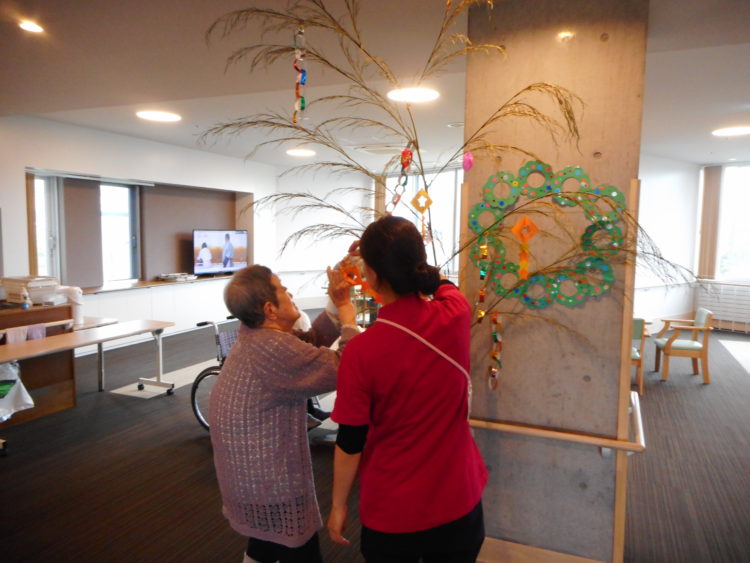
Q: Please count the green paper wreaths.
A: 11